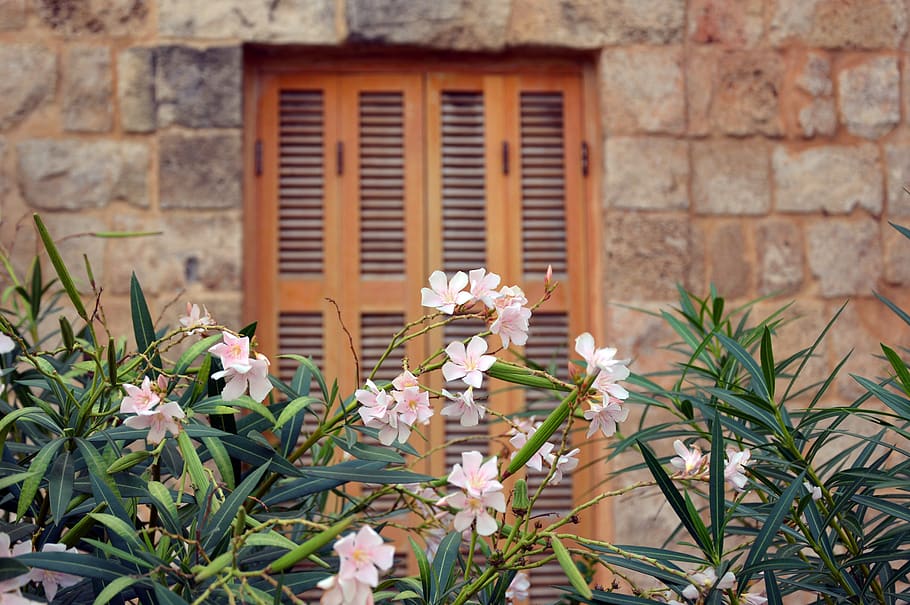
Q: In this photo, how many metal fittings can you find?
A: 4